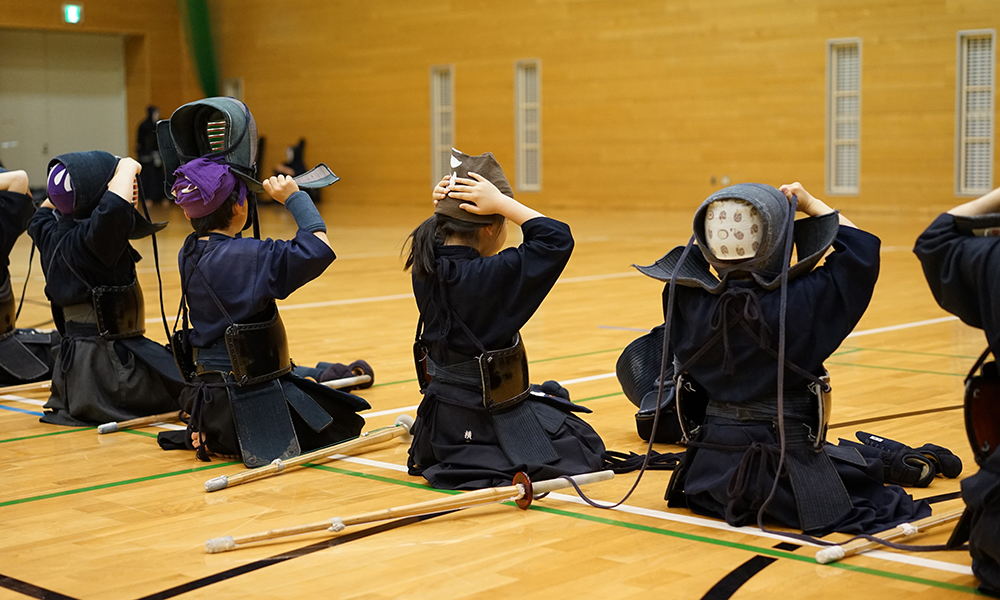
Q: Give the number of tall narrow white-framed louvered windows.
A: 4